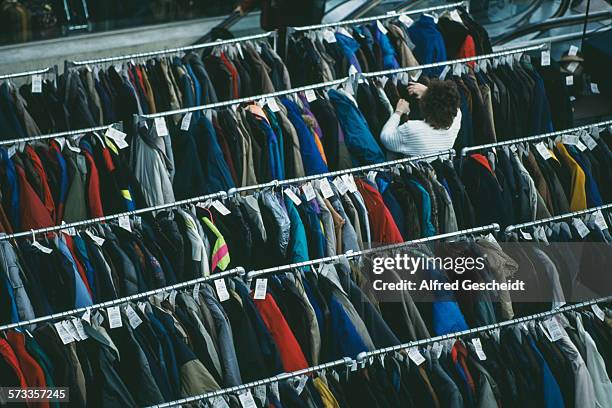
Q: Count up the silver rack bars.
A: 14